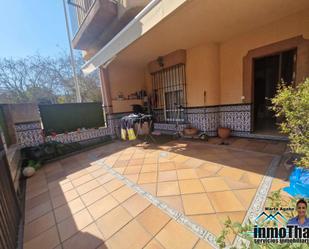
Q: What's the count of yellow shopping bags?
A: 2